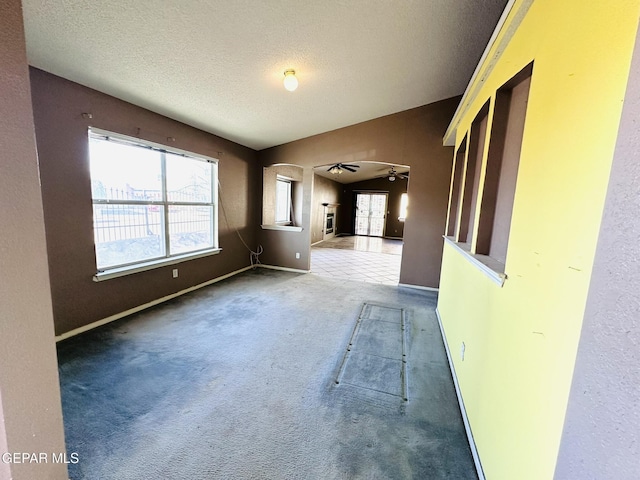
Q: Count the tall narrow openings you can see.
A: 3